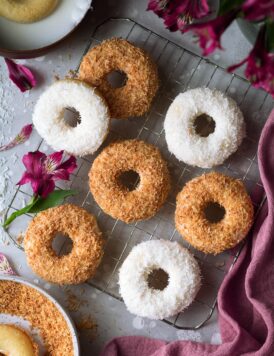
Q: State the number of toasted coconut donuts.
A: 4